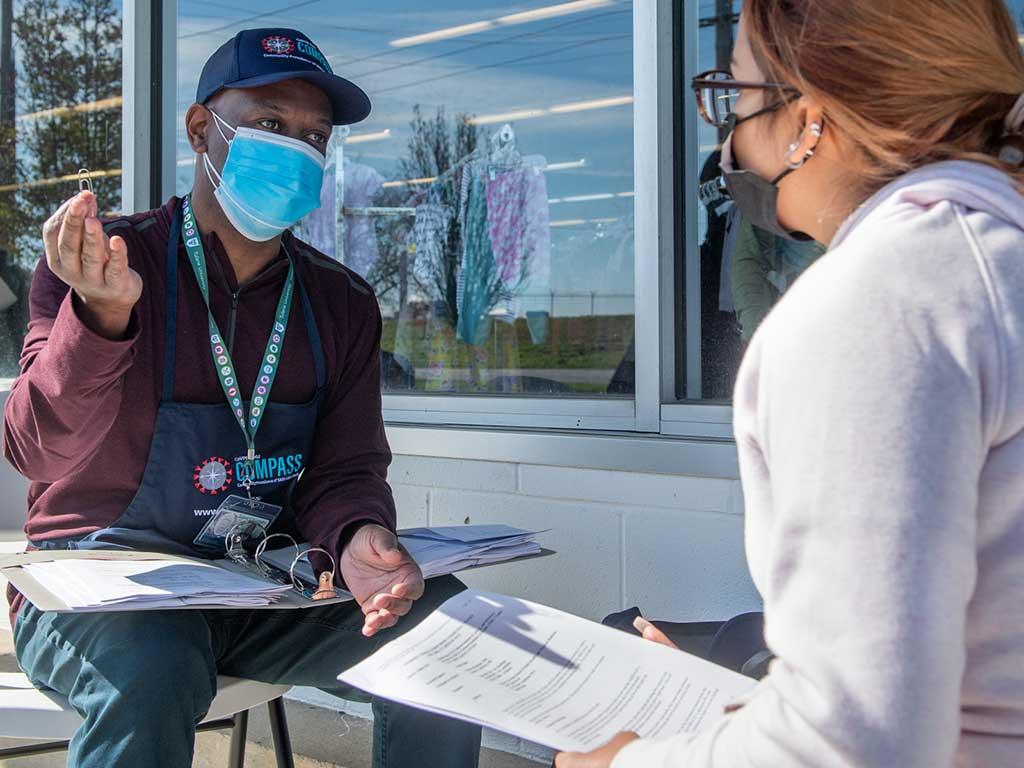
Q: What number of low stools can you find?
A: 1